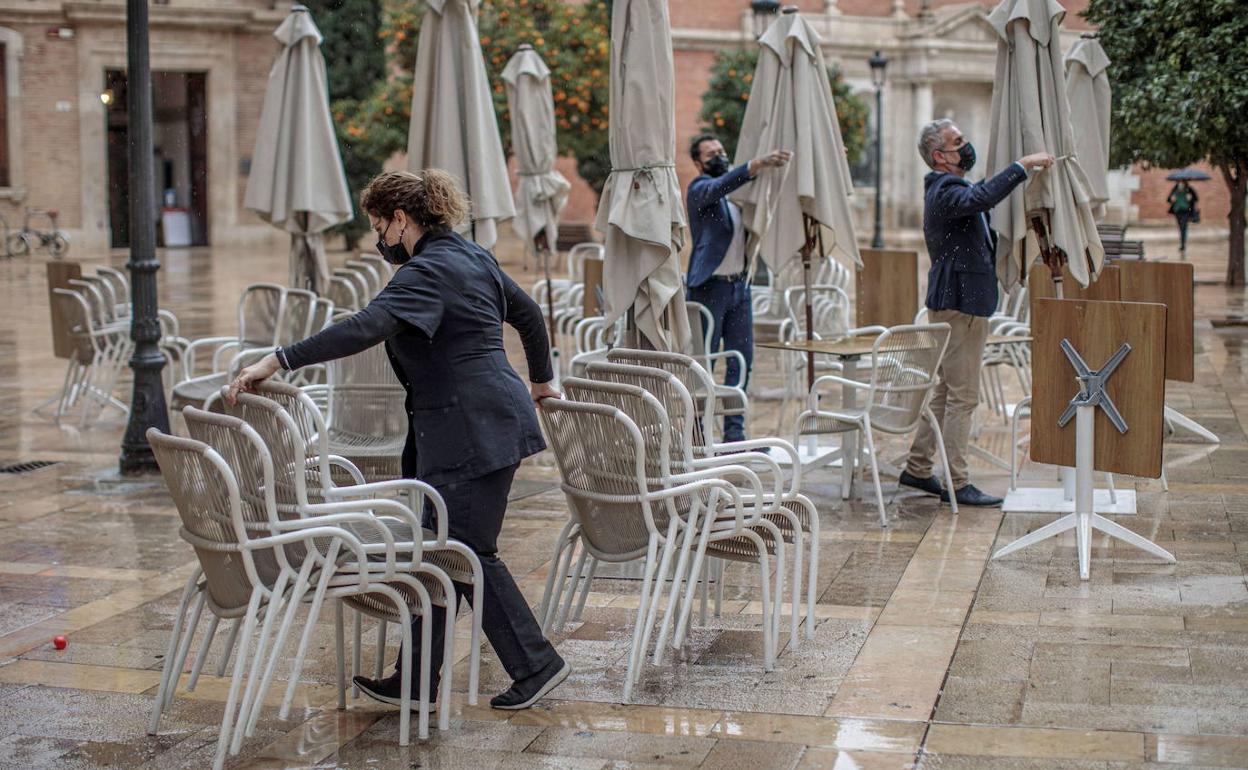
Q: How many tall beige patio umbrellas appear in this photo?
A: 7